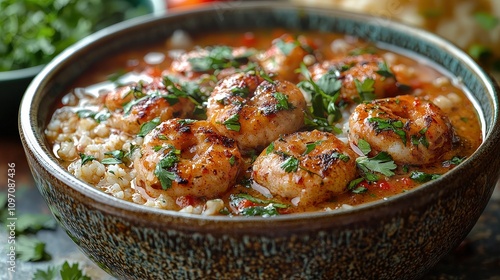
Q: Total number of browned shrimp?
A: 8